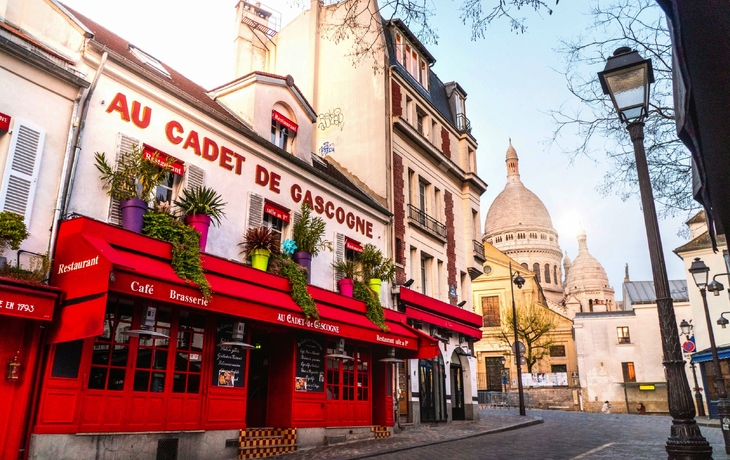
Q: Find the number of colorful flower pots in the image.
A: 6